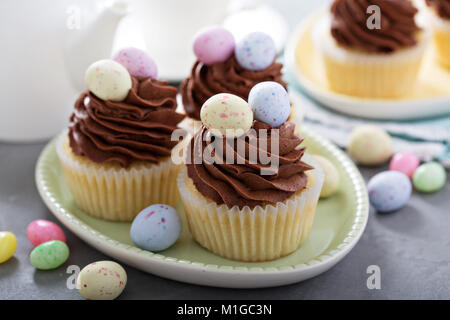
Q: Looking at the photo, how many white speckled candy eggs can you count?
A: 5